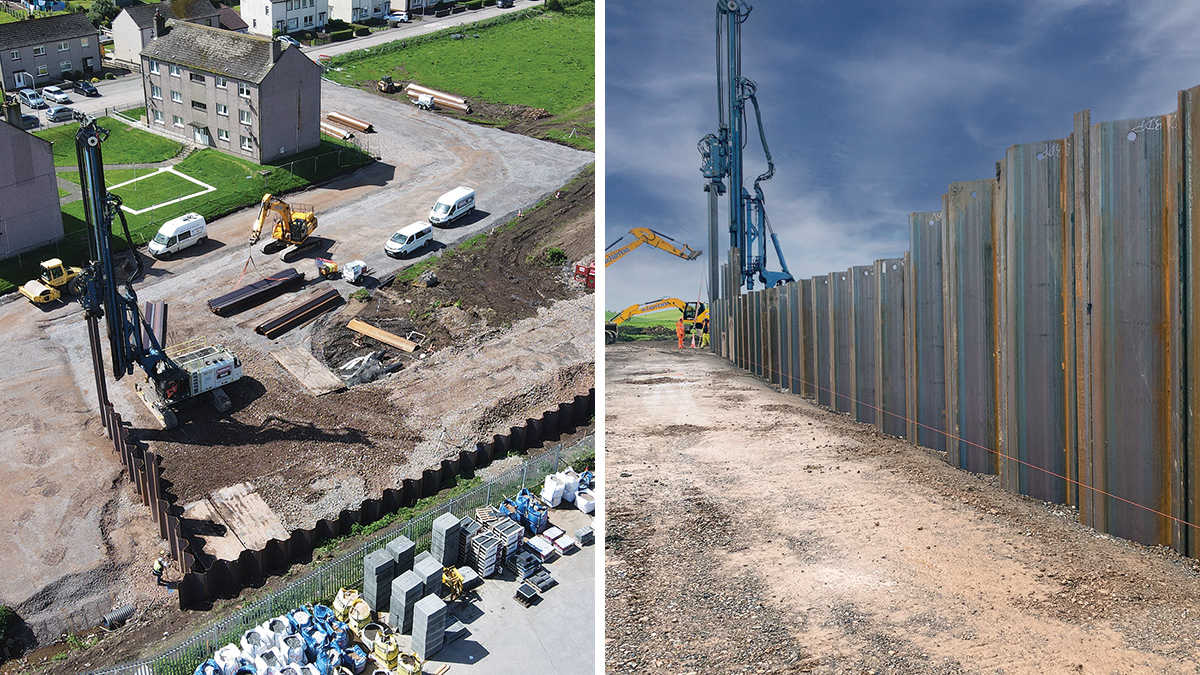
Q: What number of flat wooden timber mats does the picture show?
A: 3